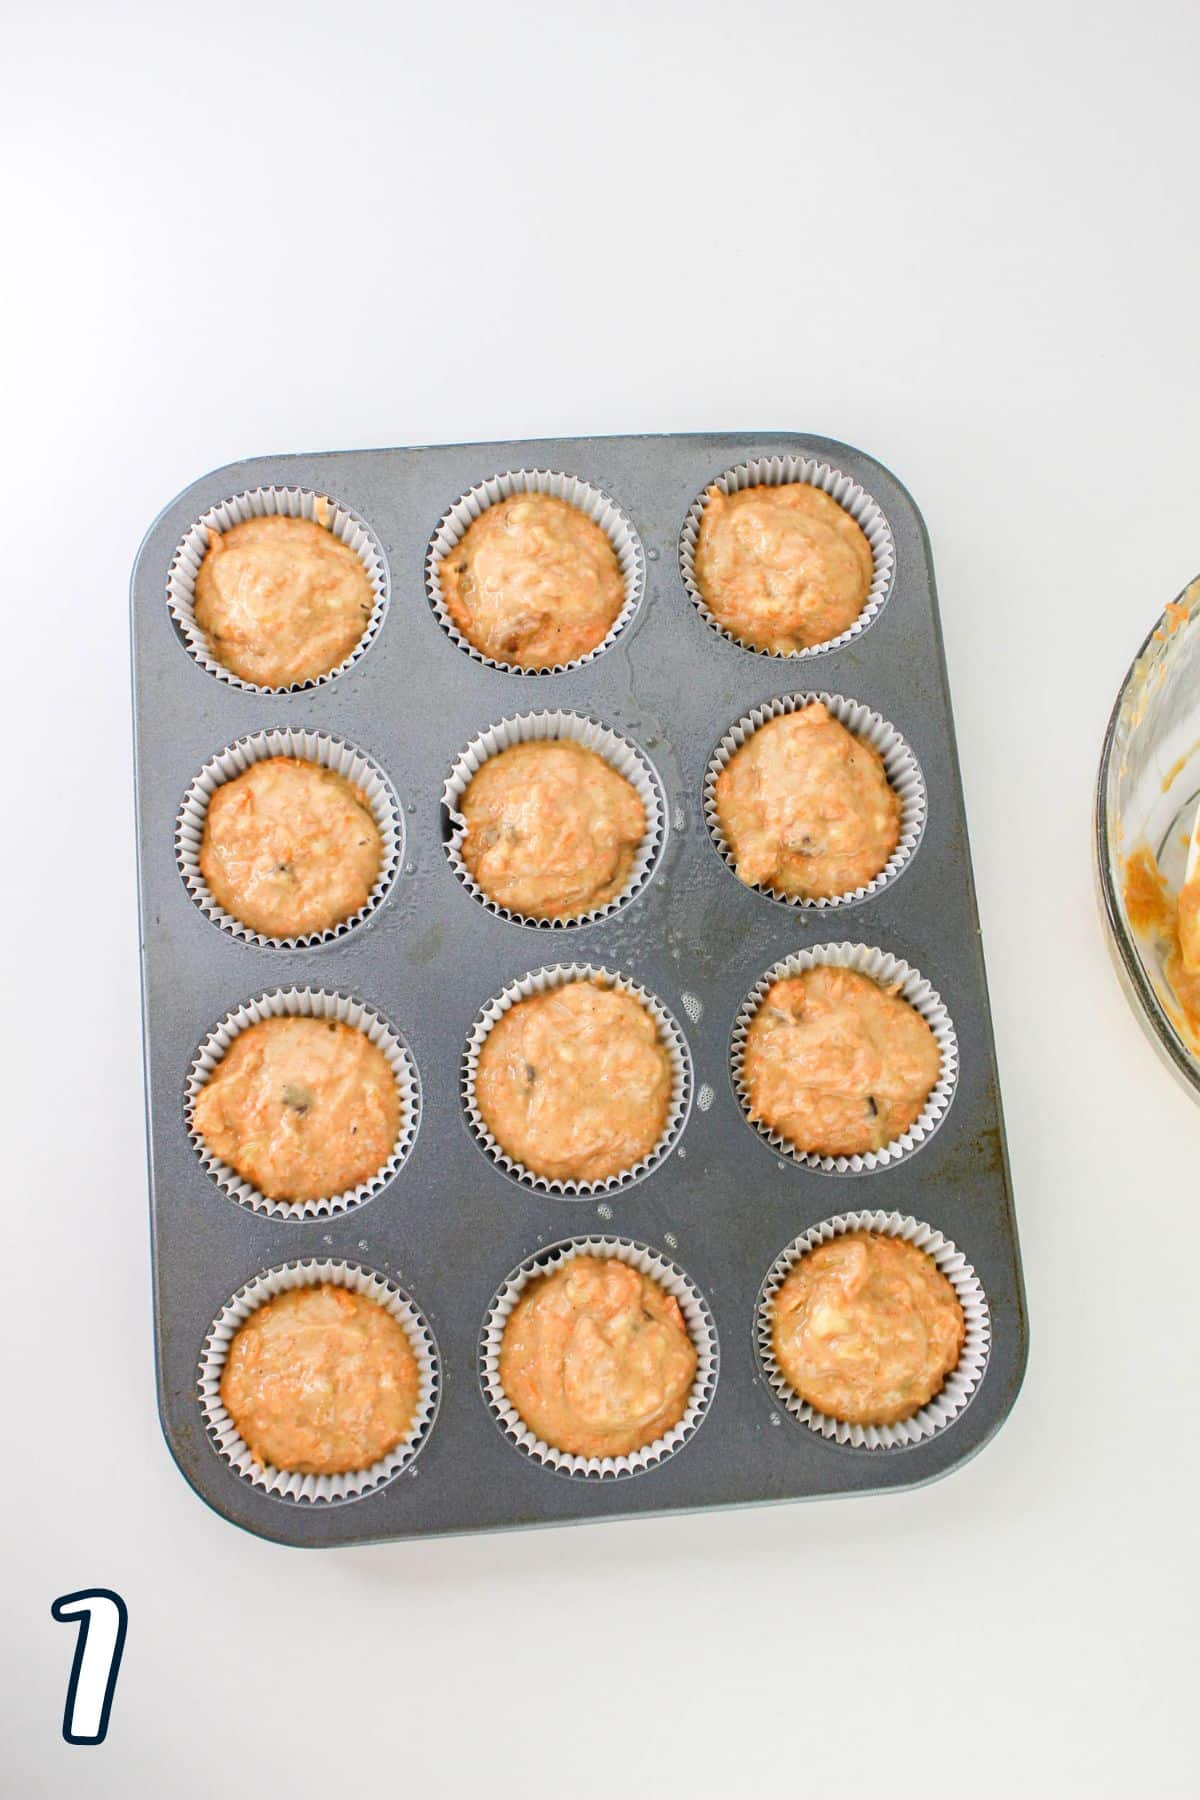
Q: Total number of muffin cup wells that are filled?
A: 12